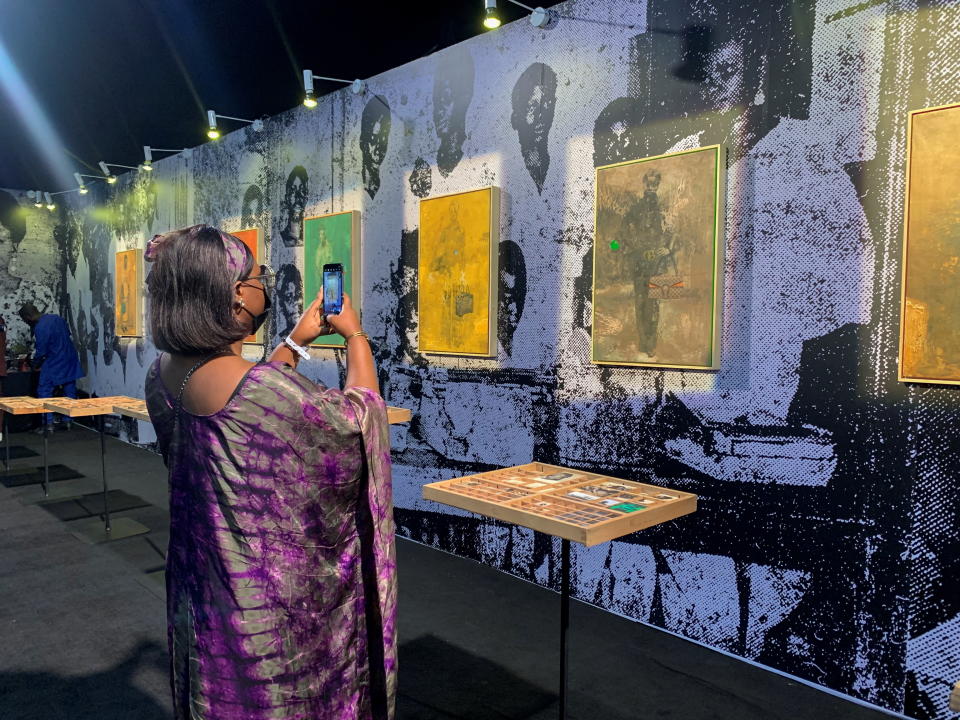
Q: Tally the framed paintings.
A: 6